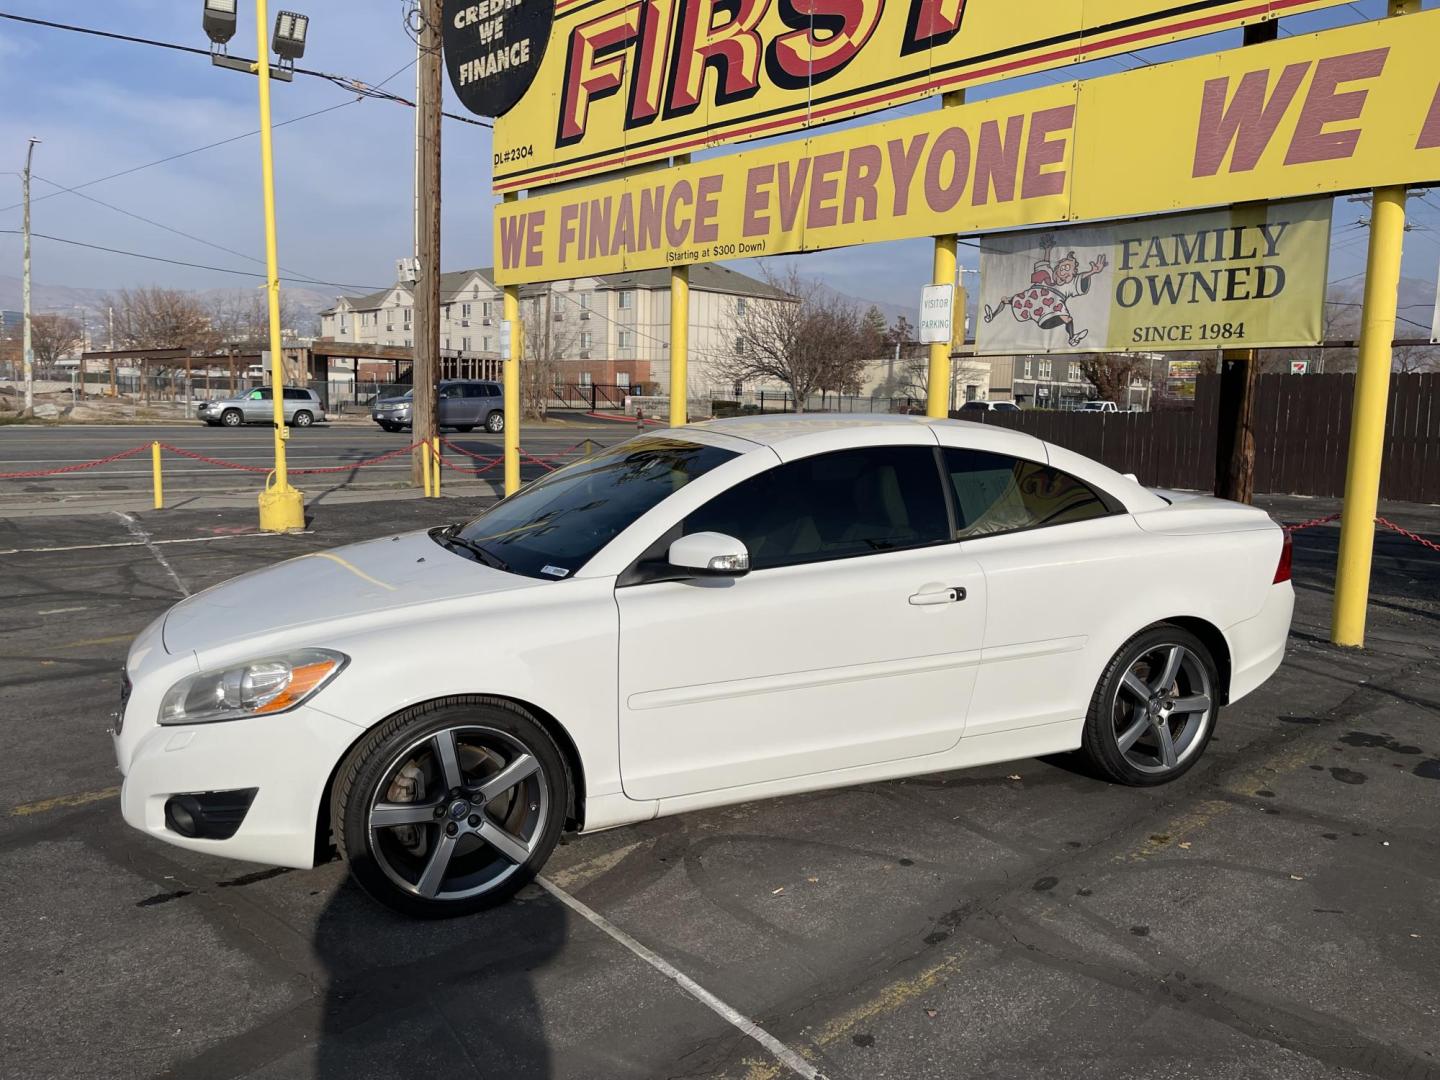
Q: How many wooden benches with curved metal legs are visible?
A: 0